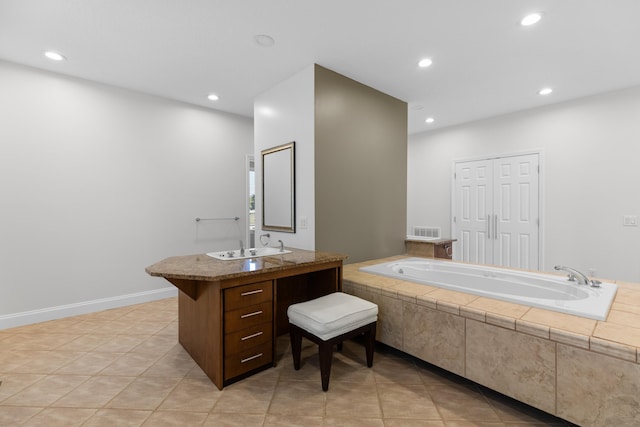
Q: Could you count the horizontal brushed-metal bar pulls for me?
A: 4